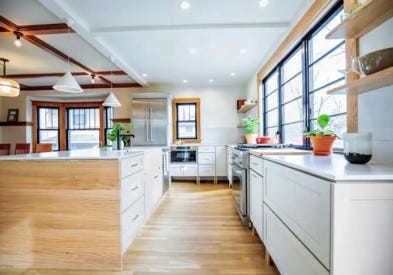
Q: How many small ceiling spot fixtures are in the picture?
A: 8